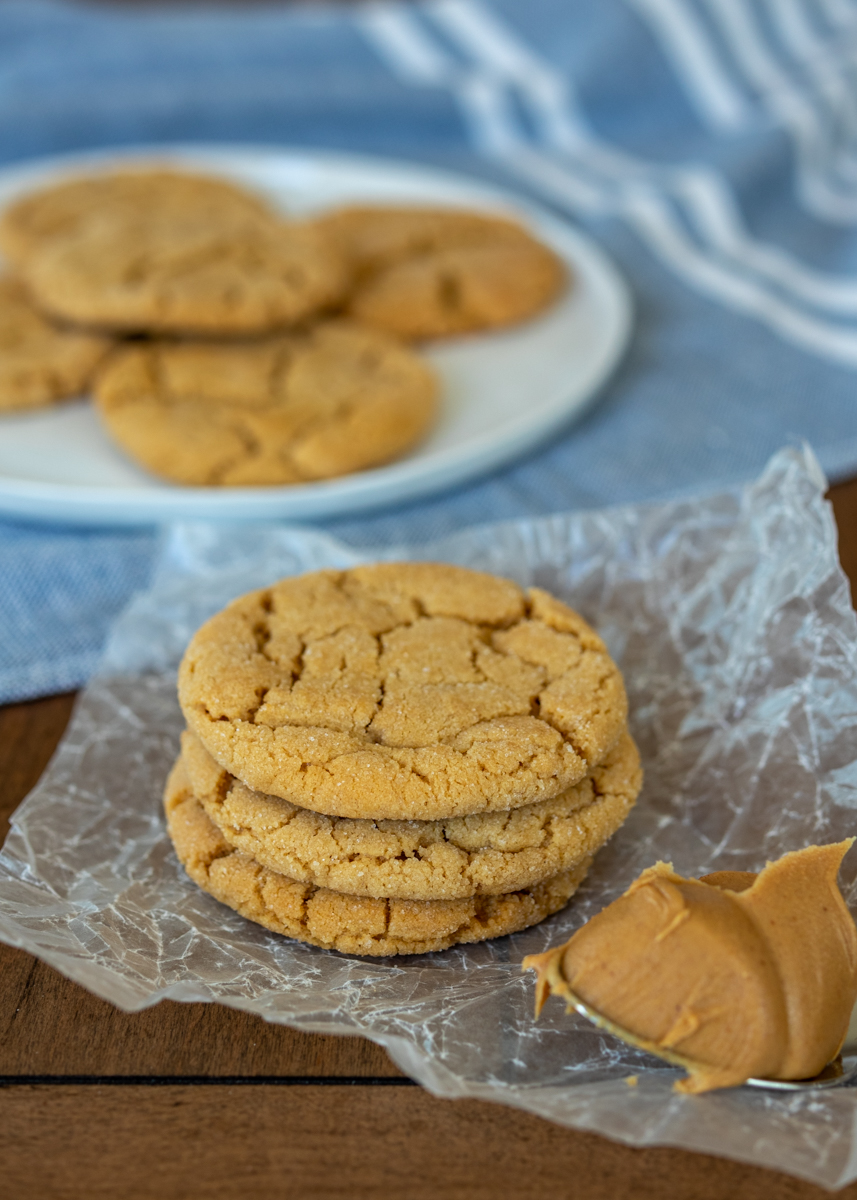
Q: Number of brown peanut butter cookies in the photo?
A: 8